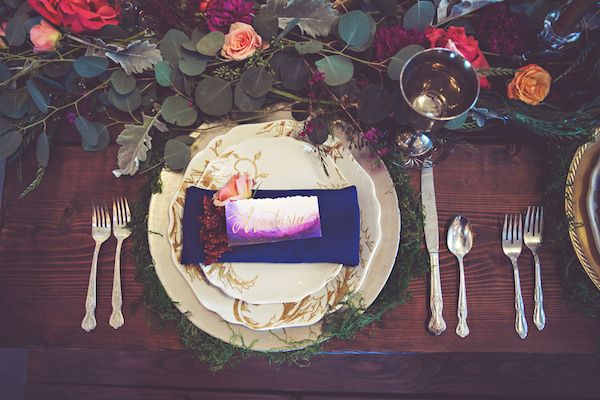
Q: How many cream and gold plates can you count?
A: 2